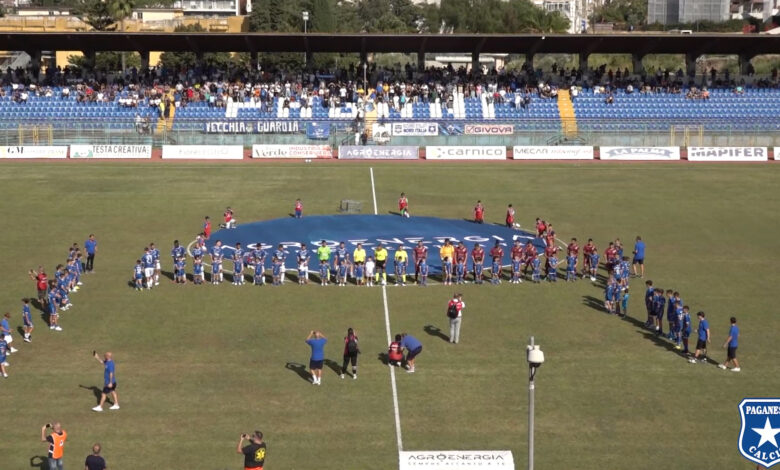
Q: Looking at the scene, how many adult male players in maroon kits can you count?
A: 10